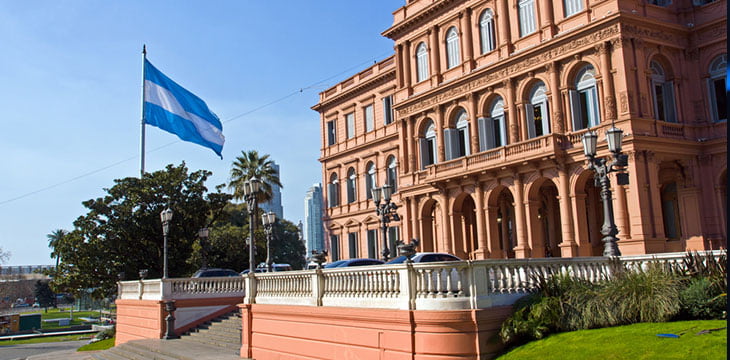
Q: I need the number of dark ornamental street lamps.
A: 6